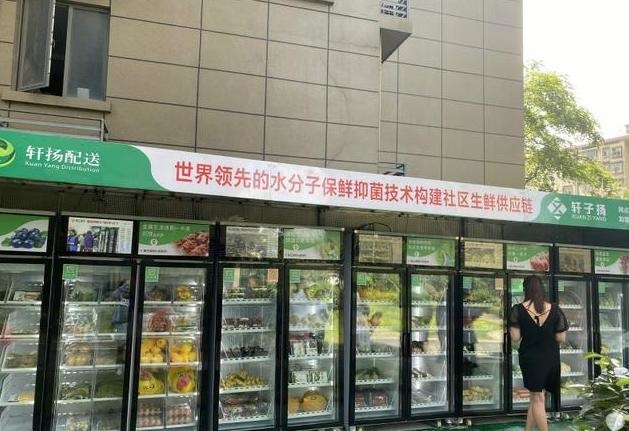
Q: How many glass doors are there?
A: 11